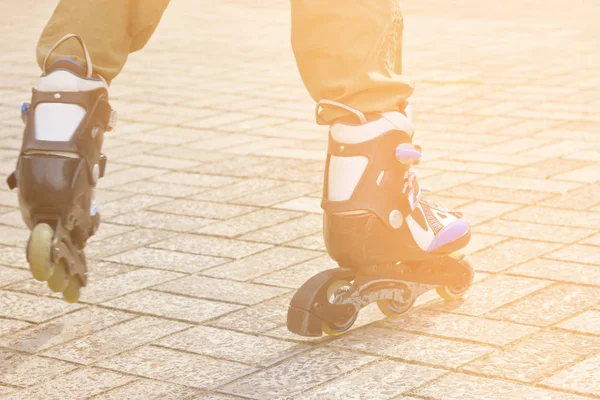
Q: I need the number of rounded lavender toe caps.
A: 1